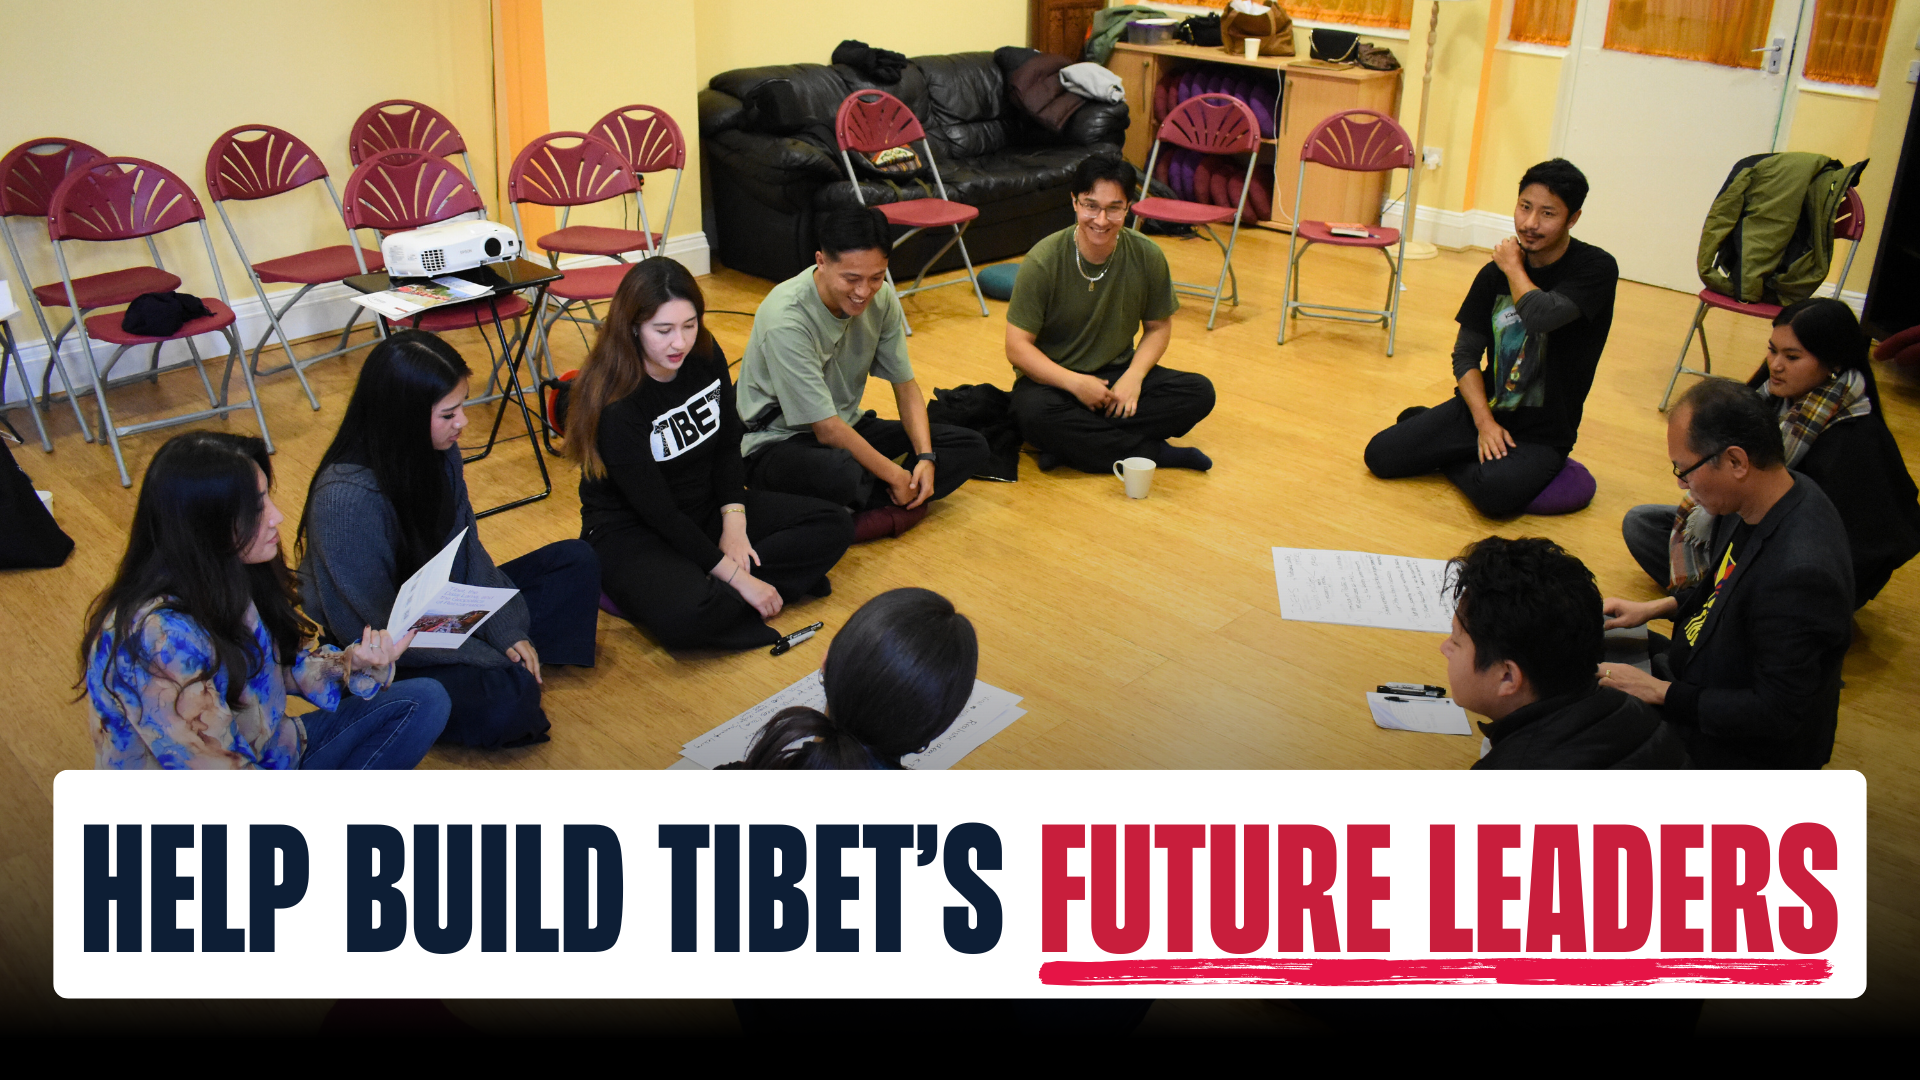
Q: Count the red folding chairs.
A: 11